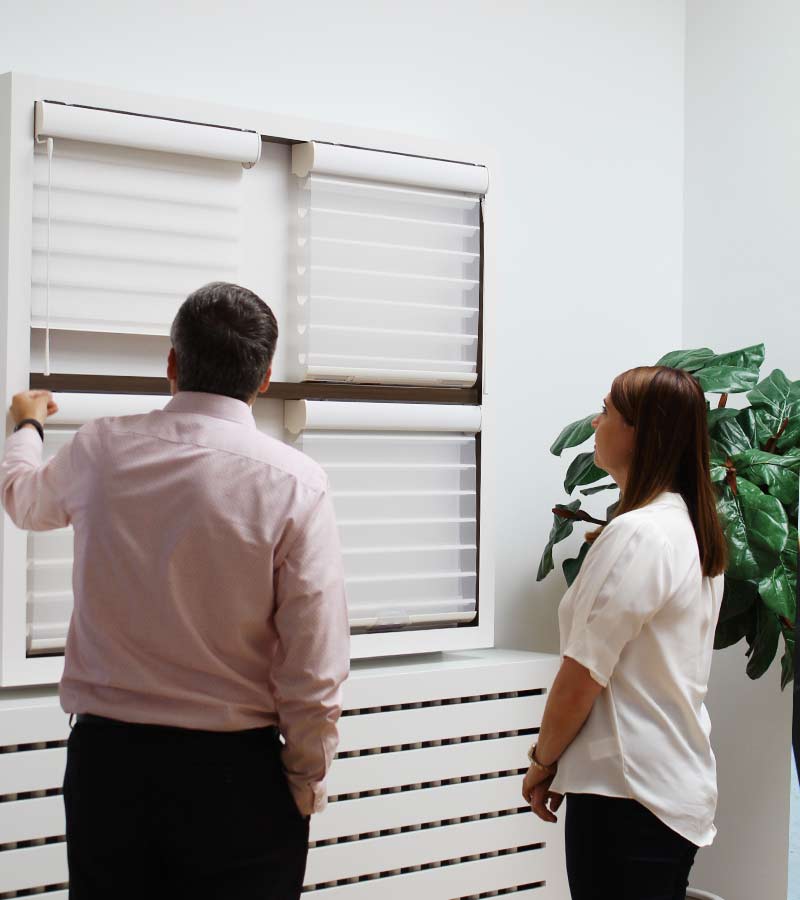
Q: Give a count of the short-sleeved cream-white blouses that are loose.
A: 1